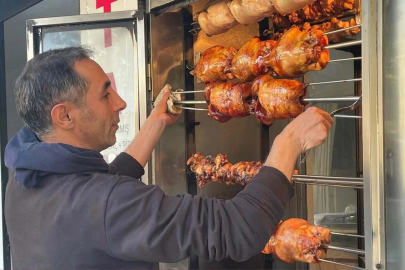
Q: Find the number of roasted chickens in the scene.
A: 6